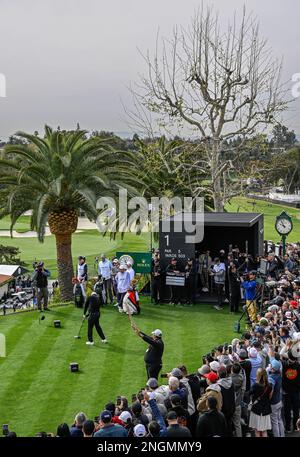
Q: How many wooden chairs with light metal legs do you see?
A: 0